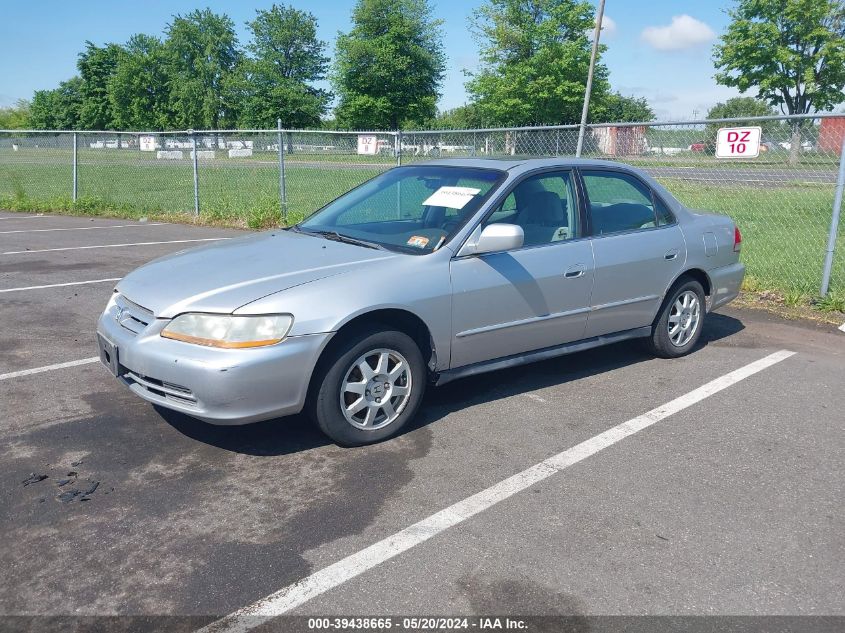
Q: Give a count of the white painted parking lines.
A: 6